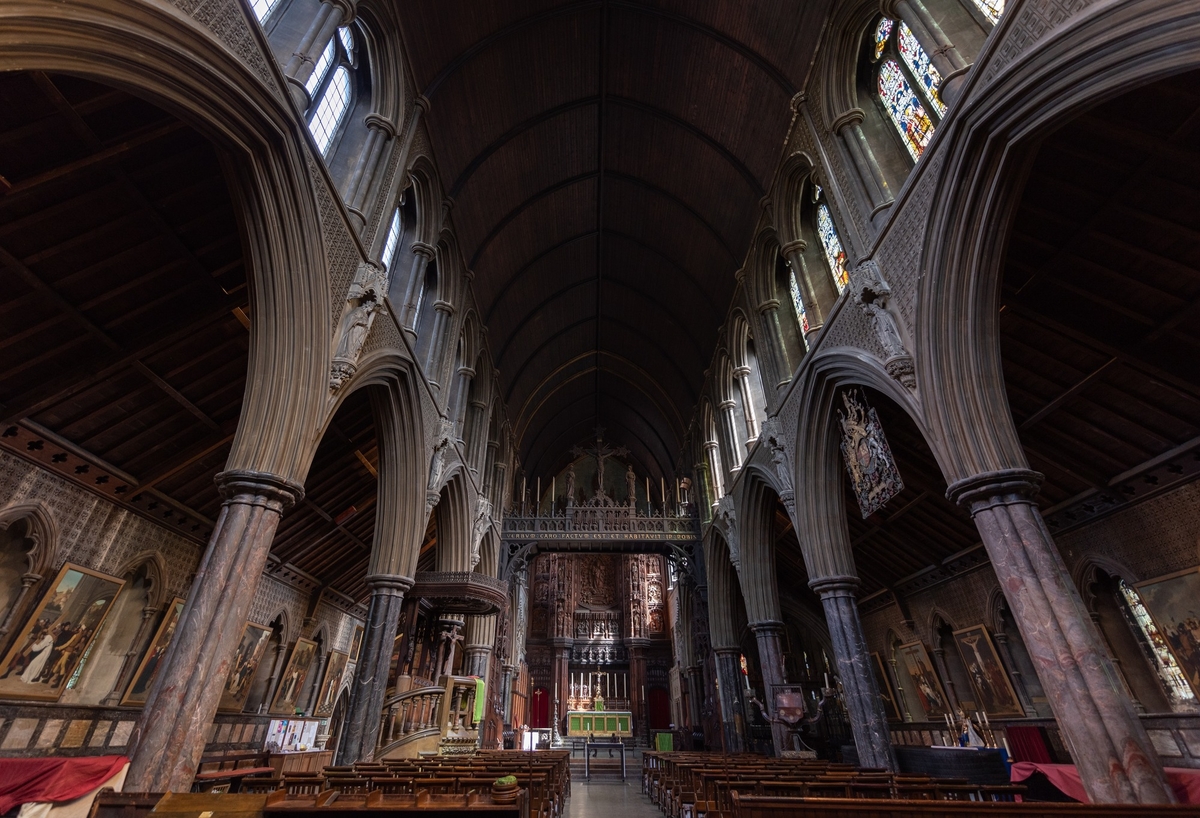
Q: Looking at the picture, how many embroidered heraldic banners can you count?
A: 1